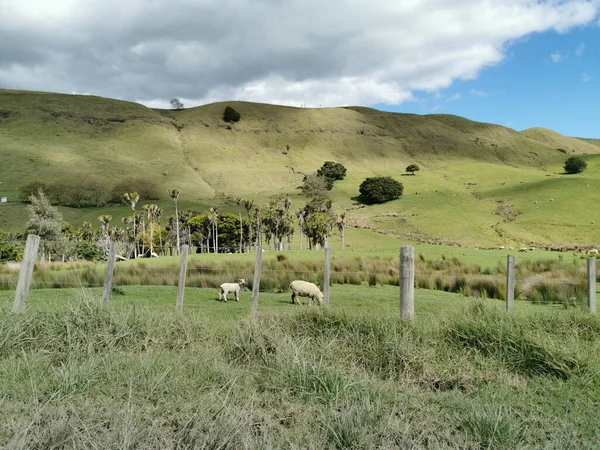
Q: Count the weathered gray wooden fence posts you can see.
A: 8